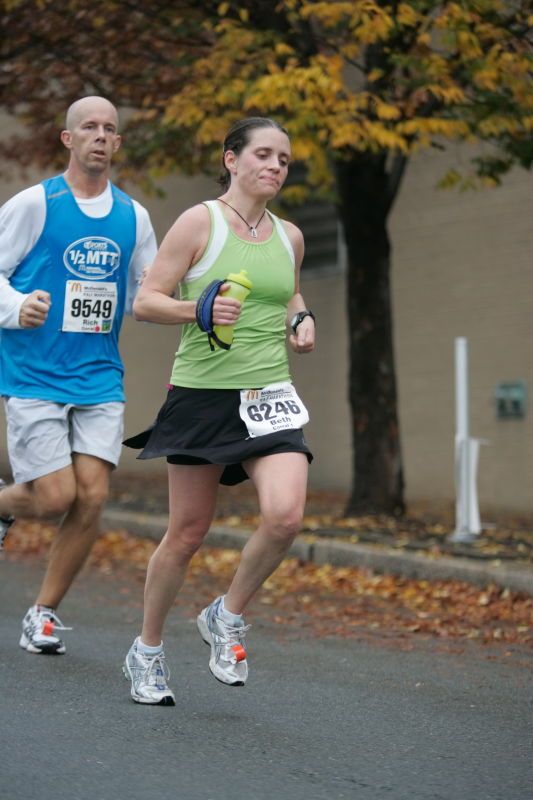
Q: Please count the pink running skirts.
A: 0